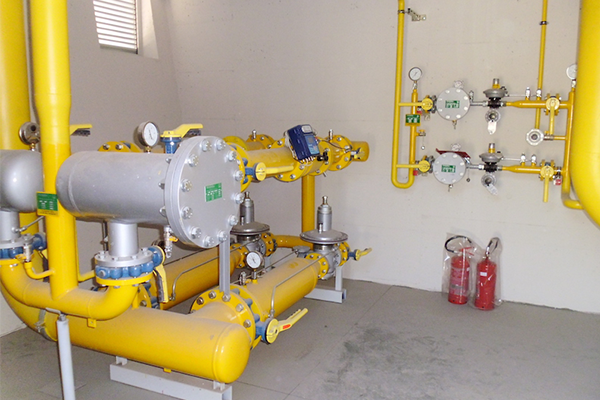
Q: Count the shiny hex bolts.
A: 12